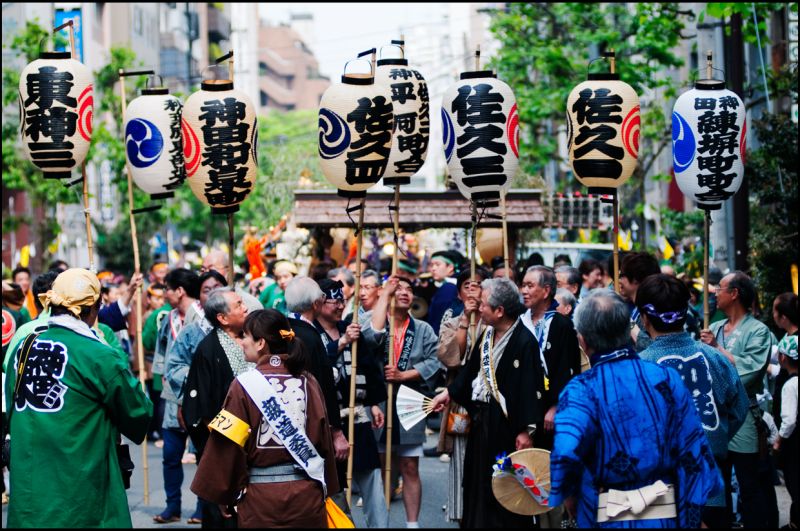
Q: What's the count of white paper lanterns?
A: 8